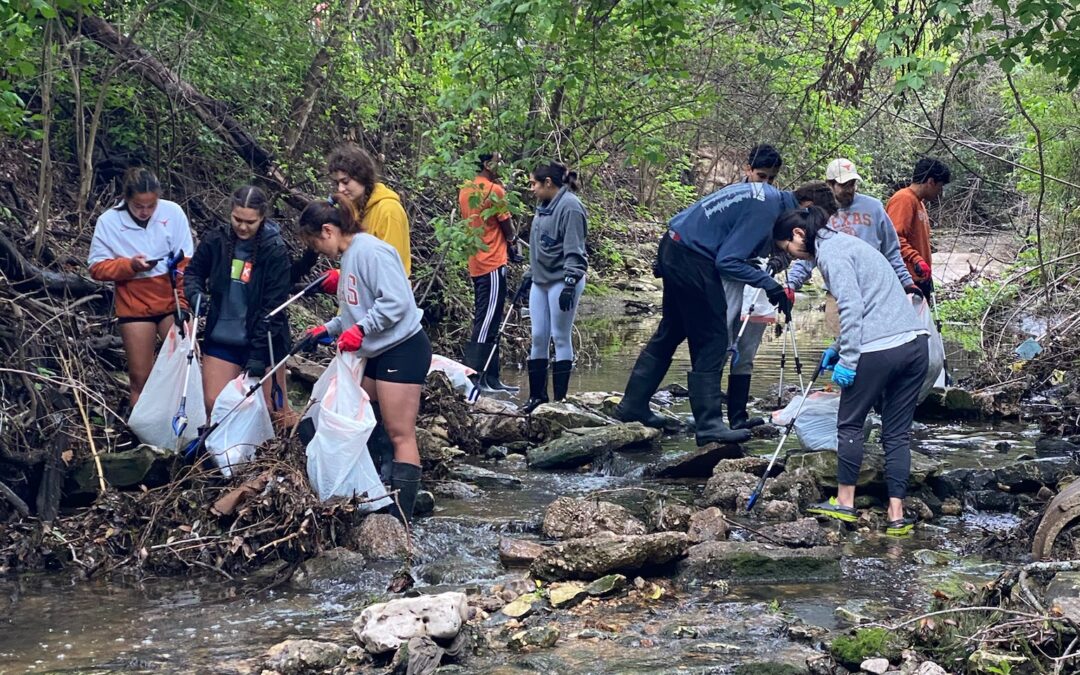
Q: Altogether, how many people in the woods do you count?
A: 11